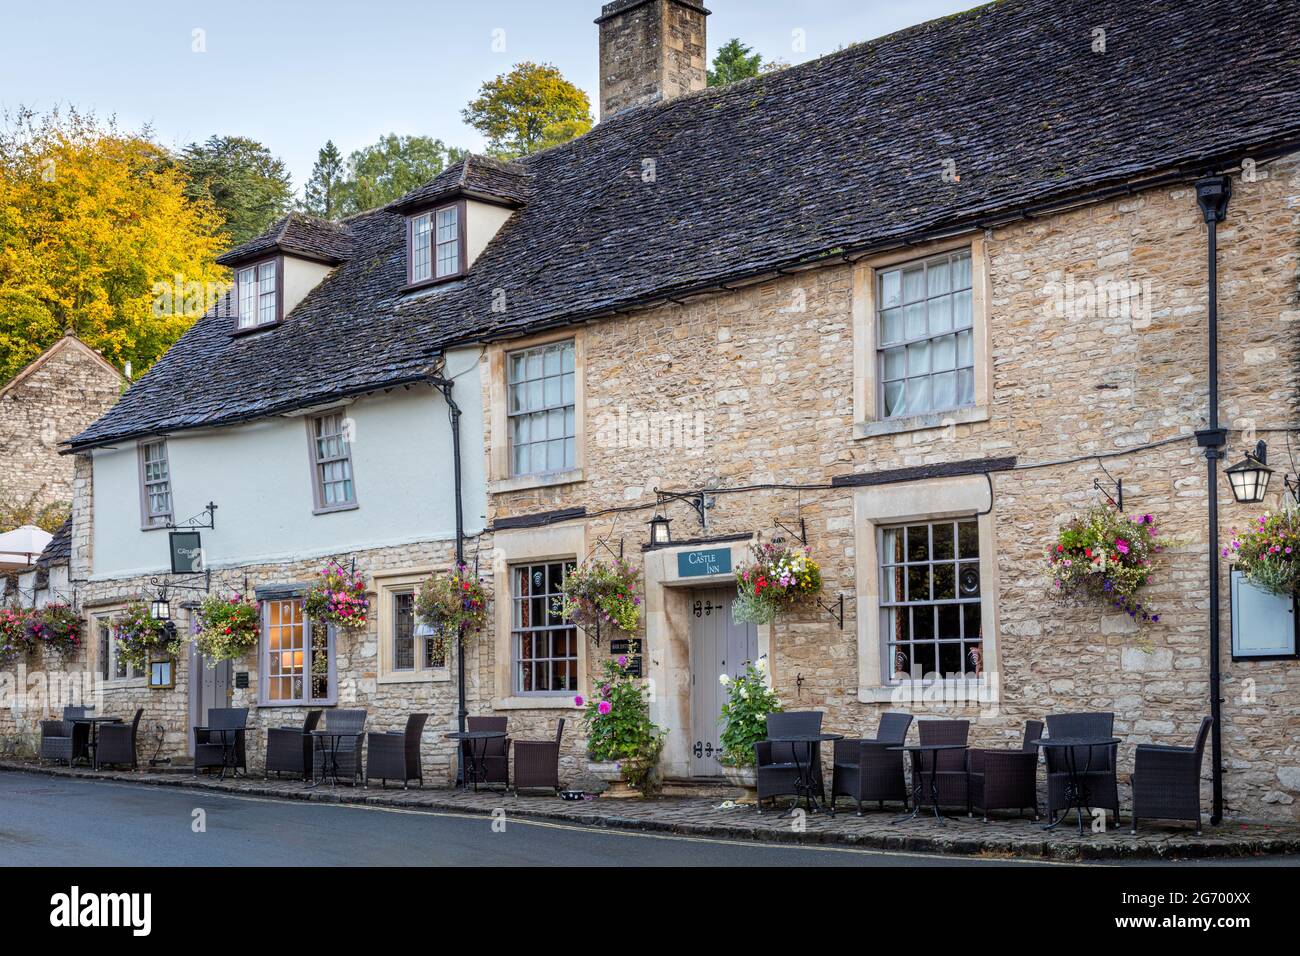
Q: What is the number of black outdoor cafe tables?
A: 7